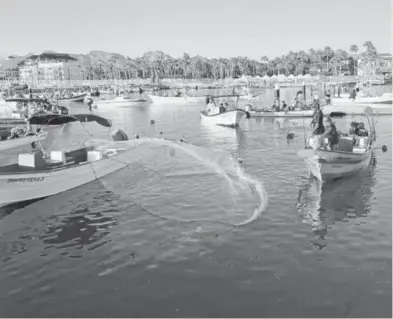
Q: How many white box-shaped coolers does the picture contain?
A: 3